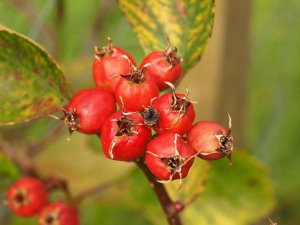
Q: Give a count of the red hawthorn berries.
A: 10